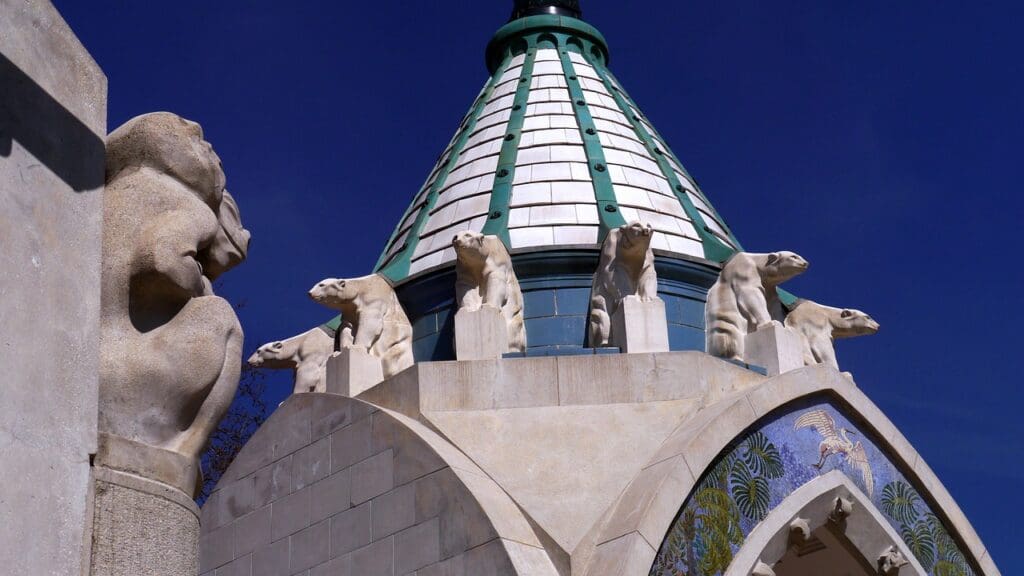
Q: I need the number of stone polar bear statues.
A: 6